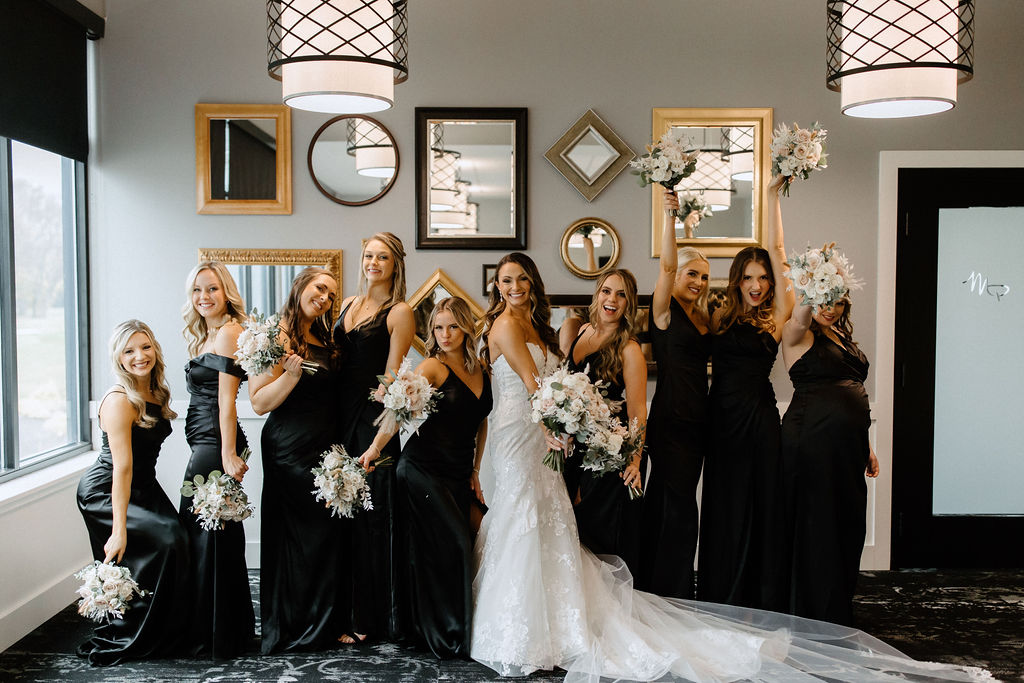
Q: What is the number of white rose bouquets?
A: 10